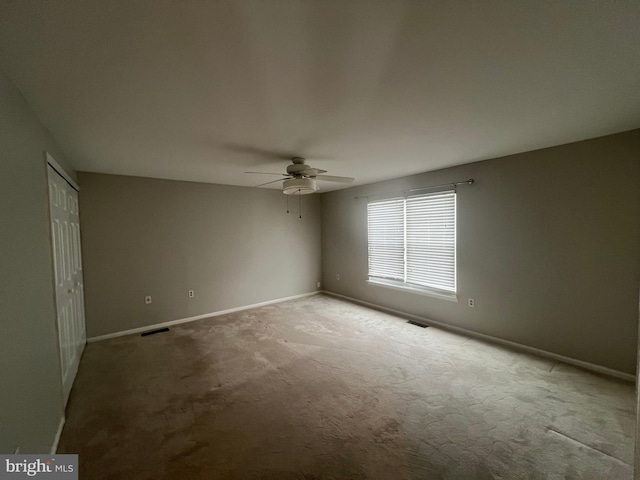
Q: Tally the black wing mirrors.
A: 0